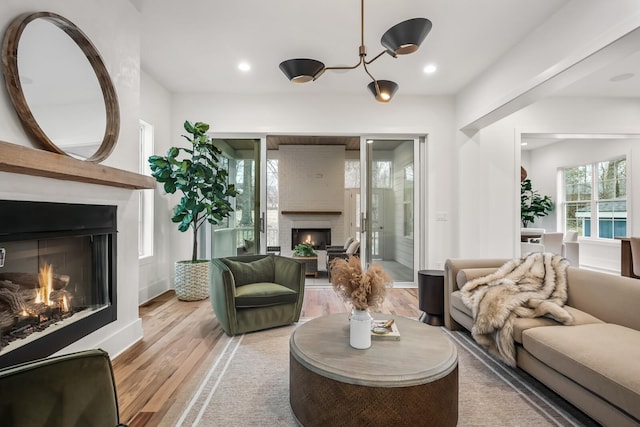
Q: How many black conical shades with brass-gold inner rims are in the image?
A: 3